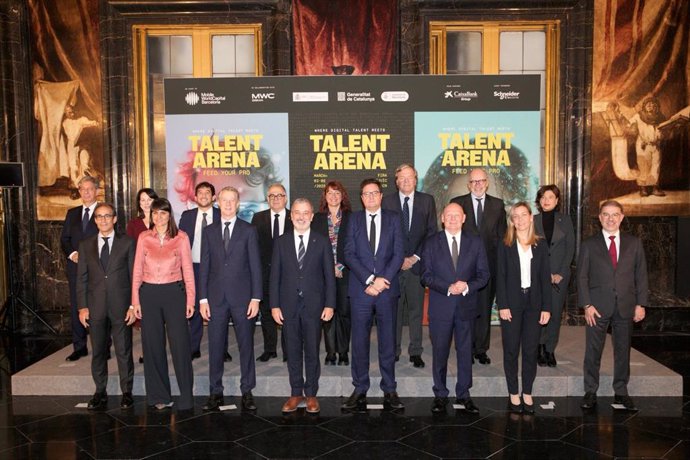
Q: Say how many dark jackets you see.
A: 14